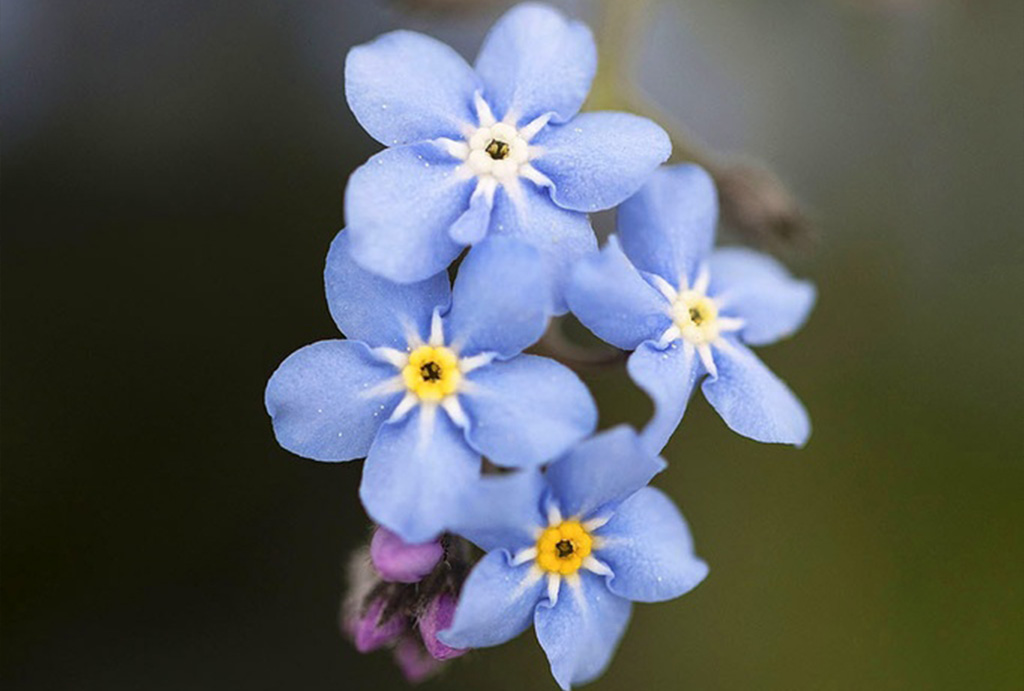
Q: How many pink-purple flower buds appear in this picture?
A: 4